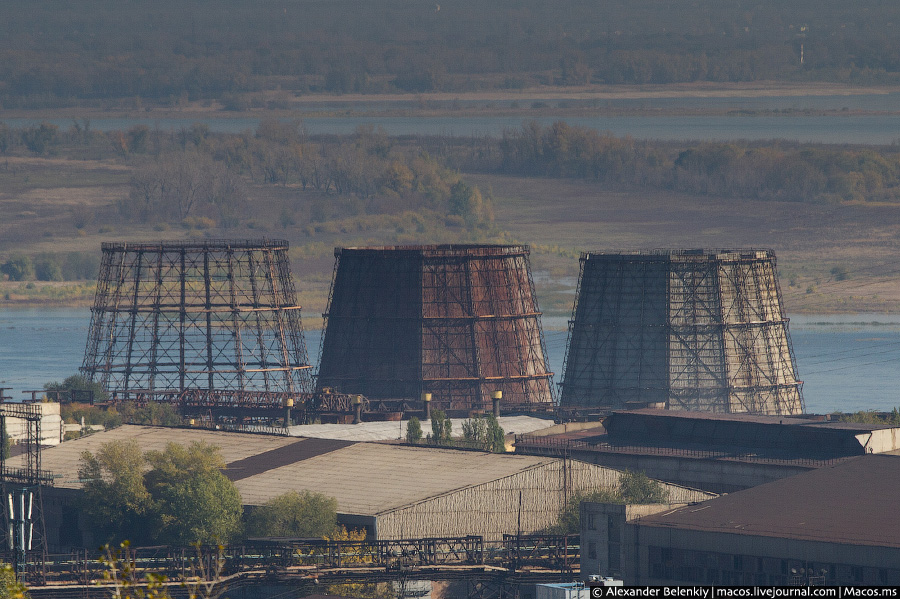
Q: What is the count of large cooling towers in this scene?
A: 3